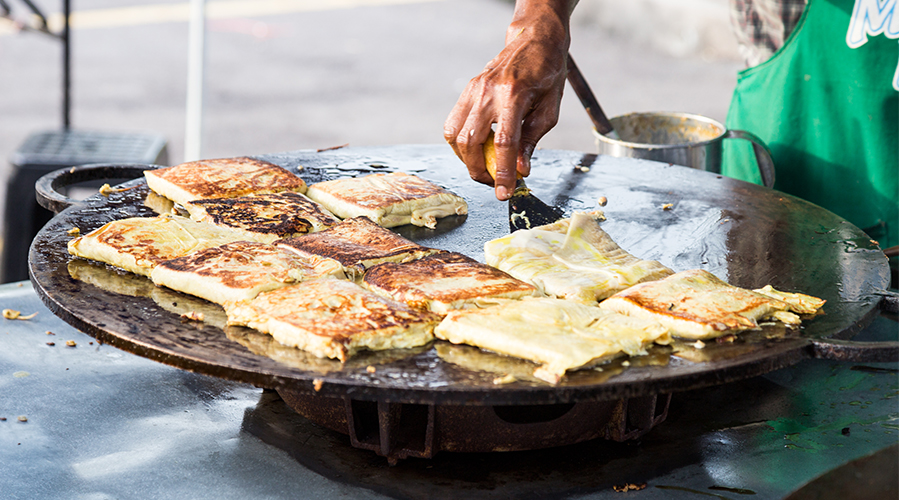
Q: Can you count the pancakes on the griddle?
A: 11